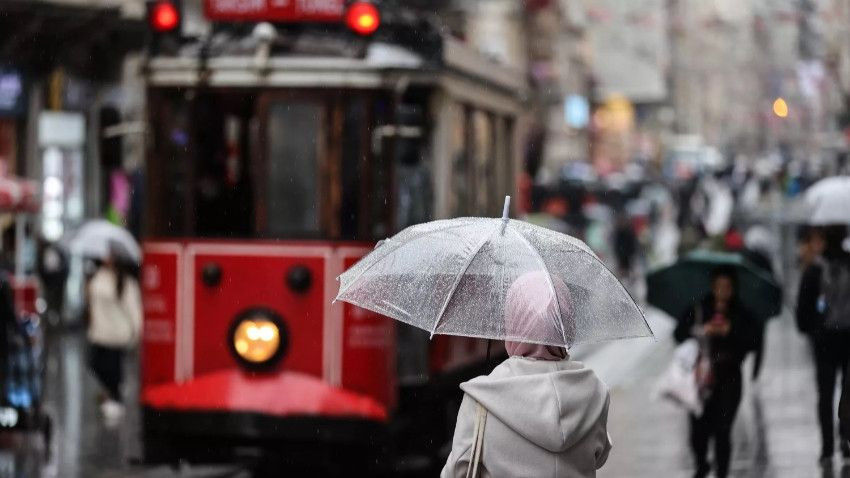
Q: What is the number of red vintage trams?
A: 1